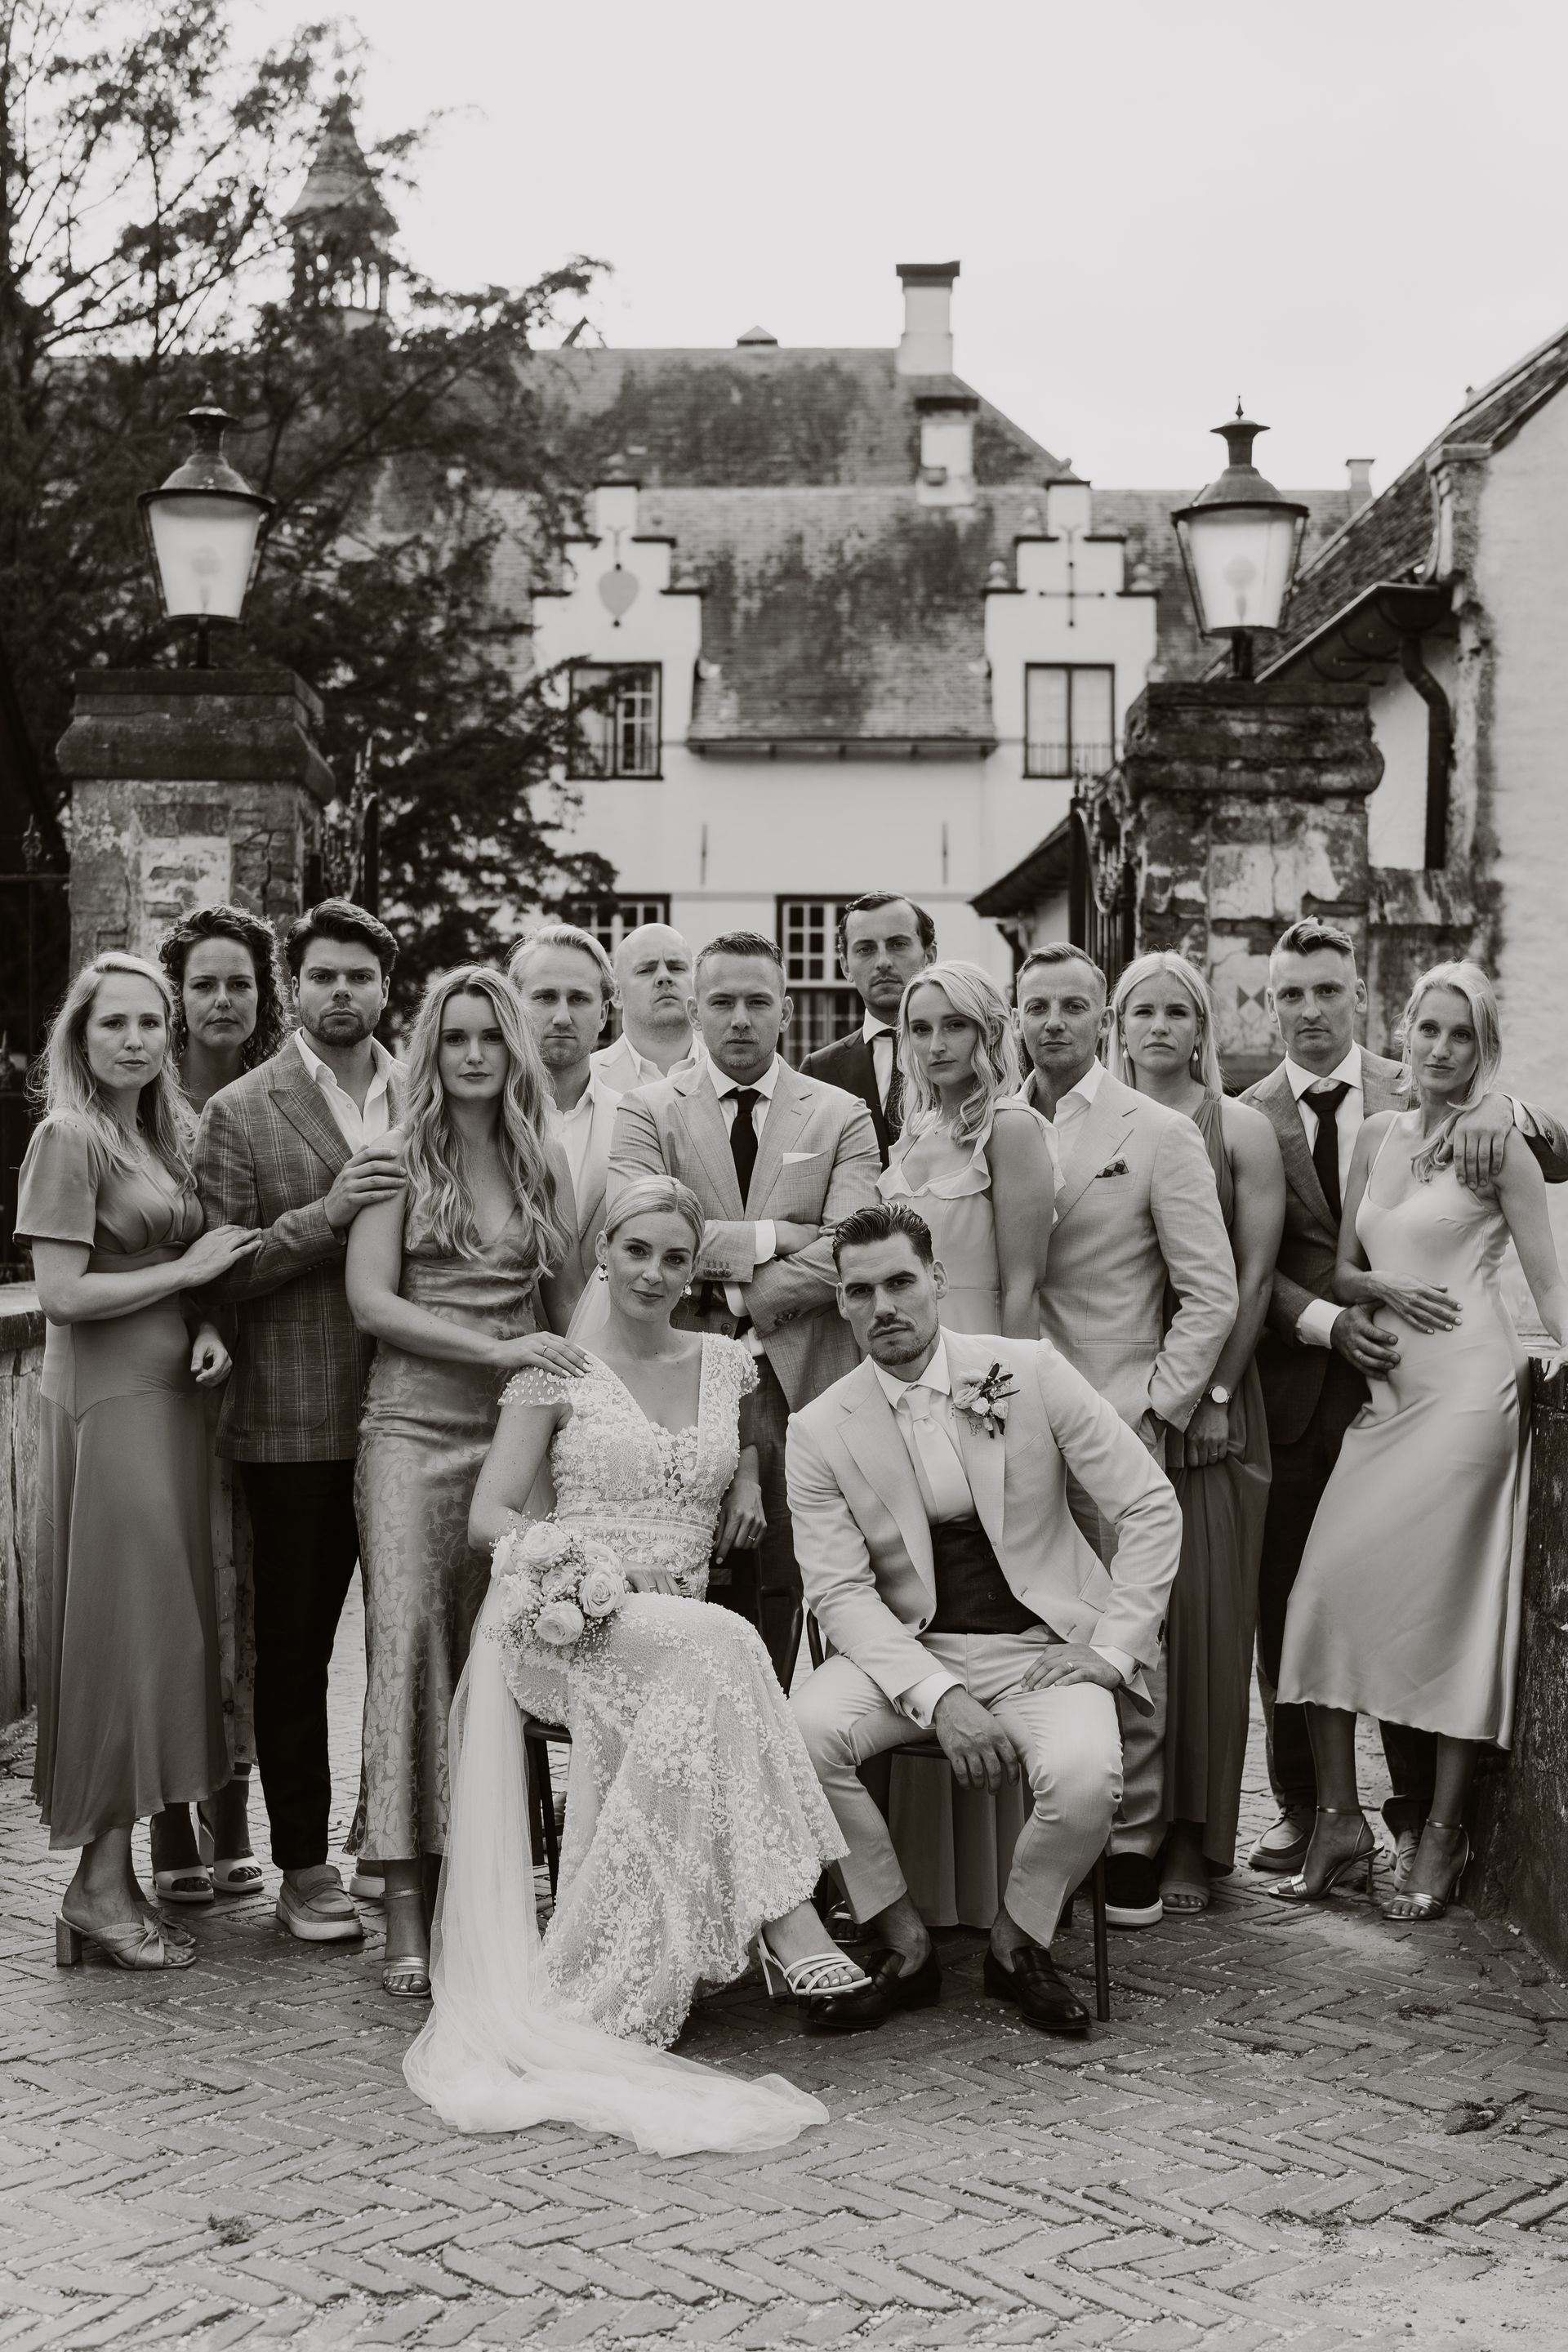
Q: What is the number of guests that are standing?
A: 13